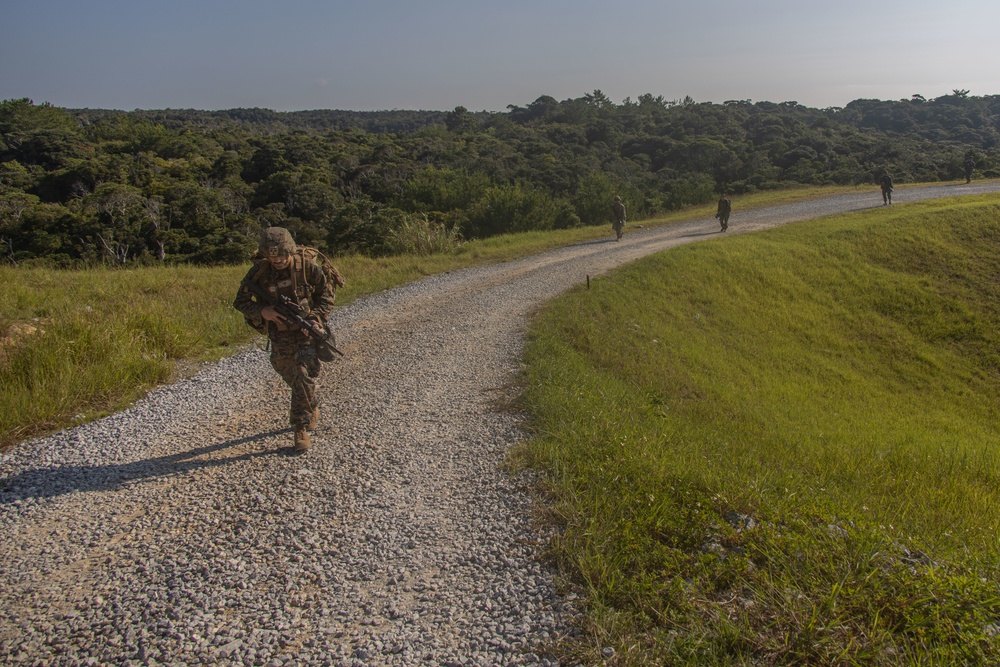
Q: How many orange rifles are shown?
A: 0